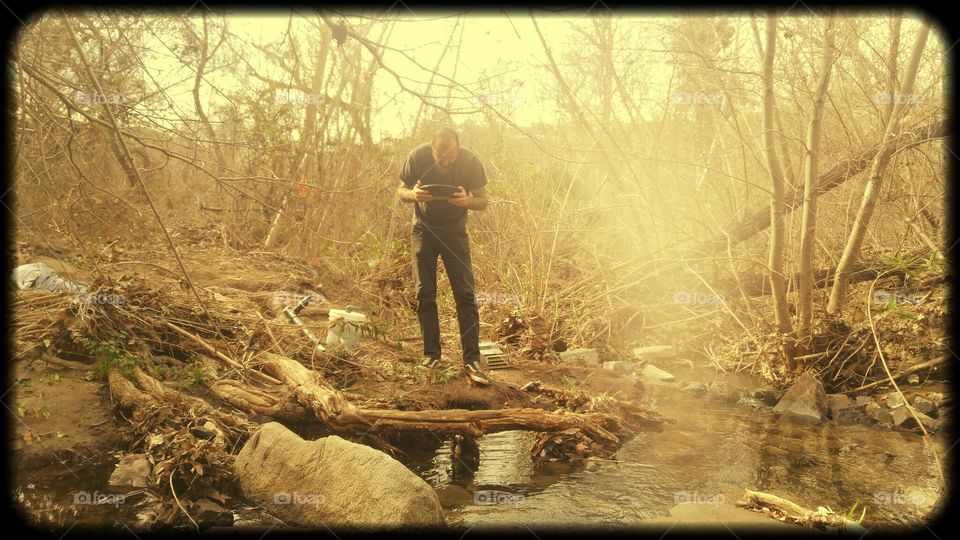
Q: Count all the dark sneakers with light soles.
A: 2